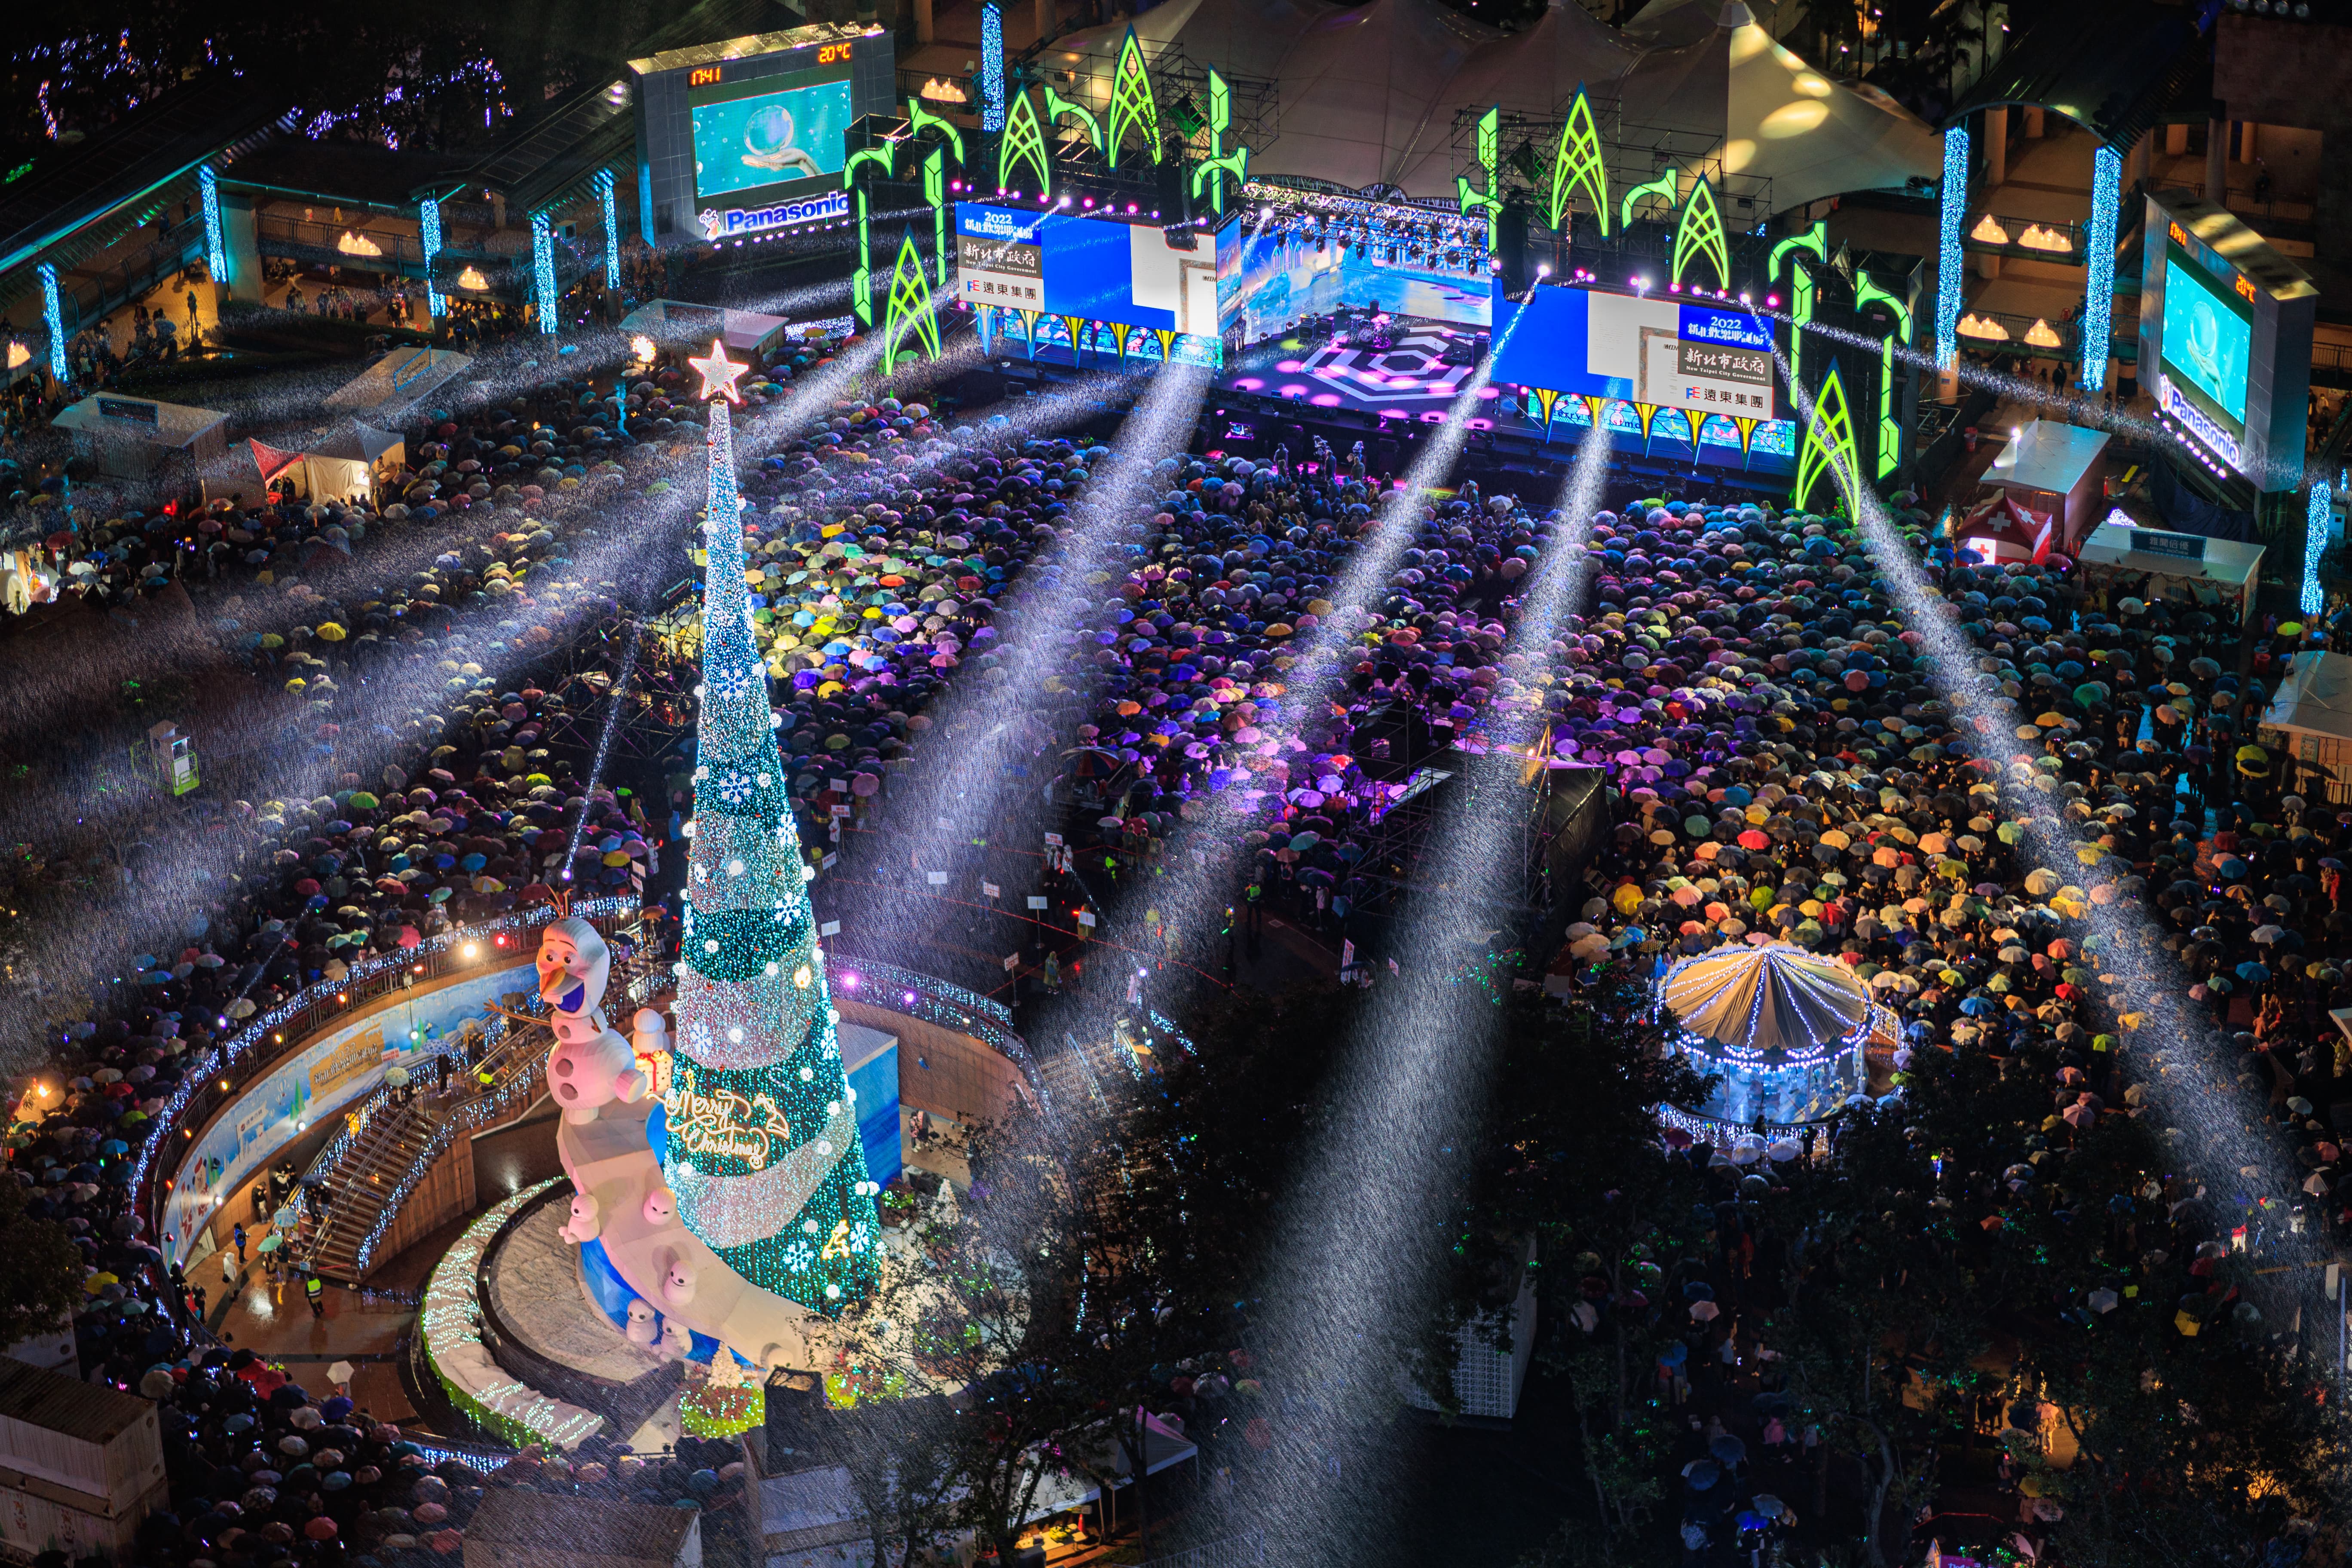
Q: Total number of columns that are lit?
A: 9